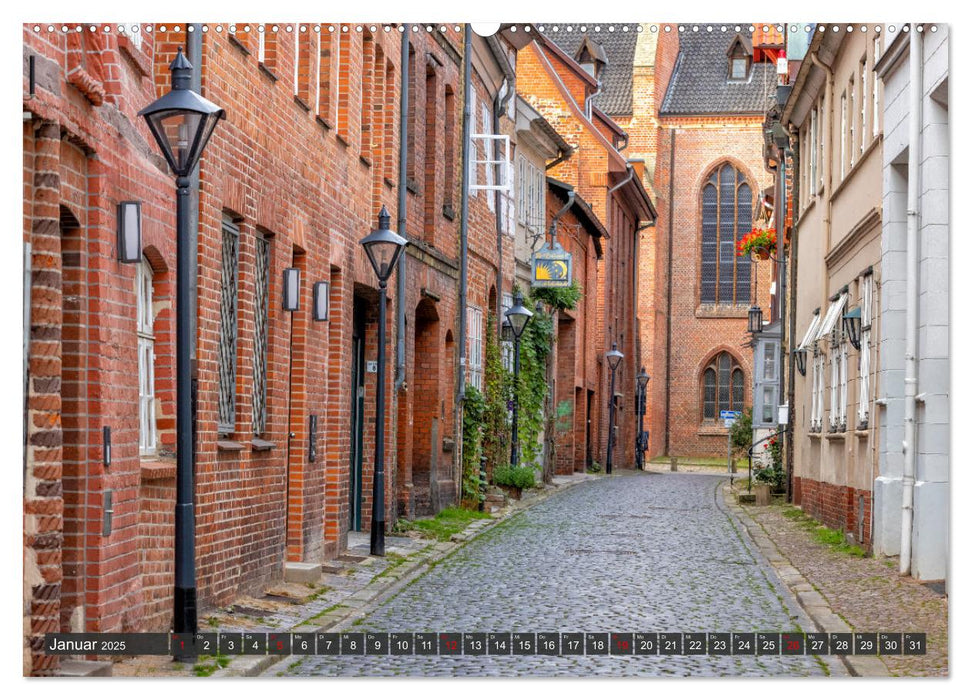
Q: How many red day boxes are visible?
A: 5